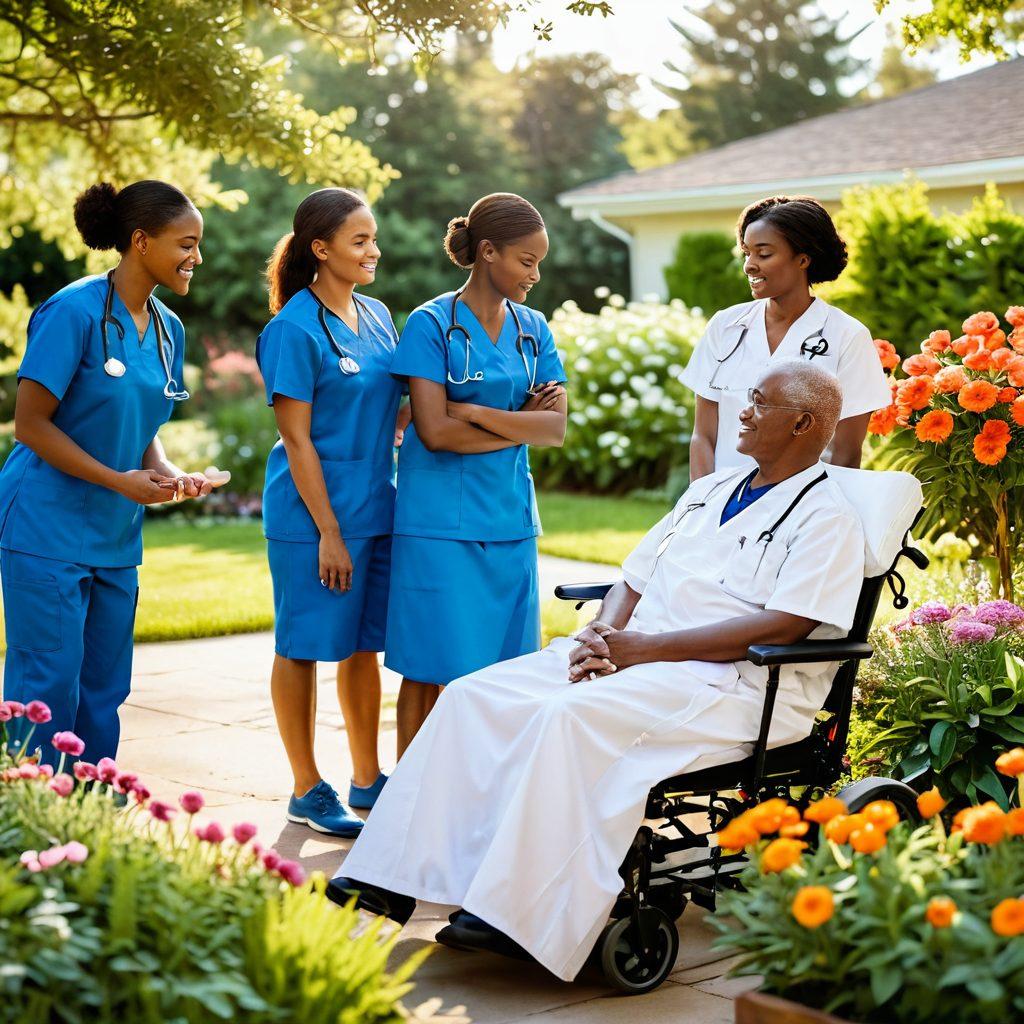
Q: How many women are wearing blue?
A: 3